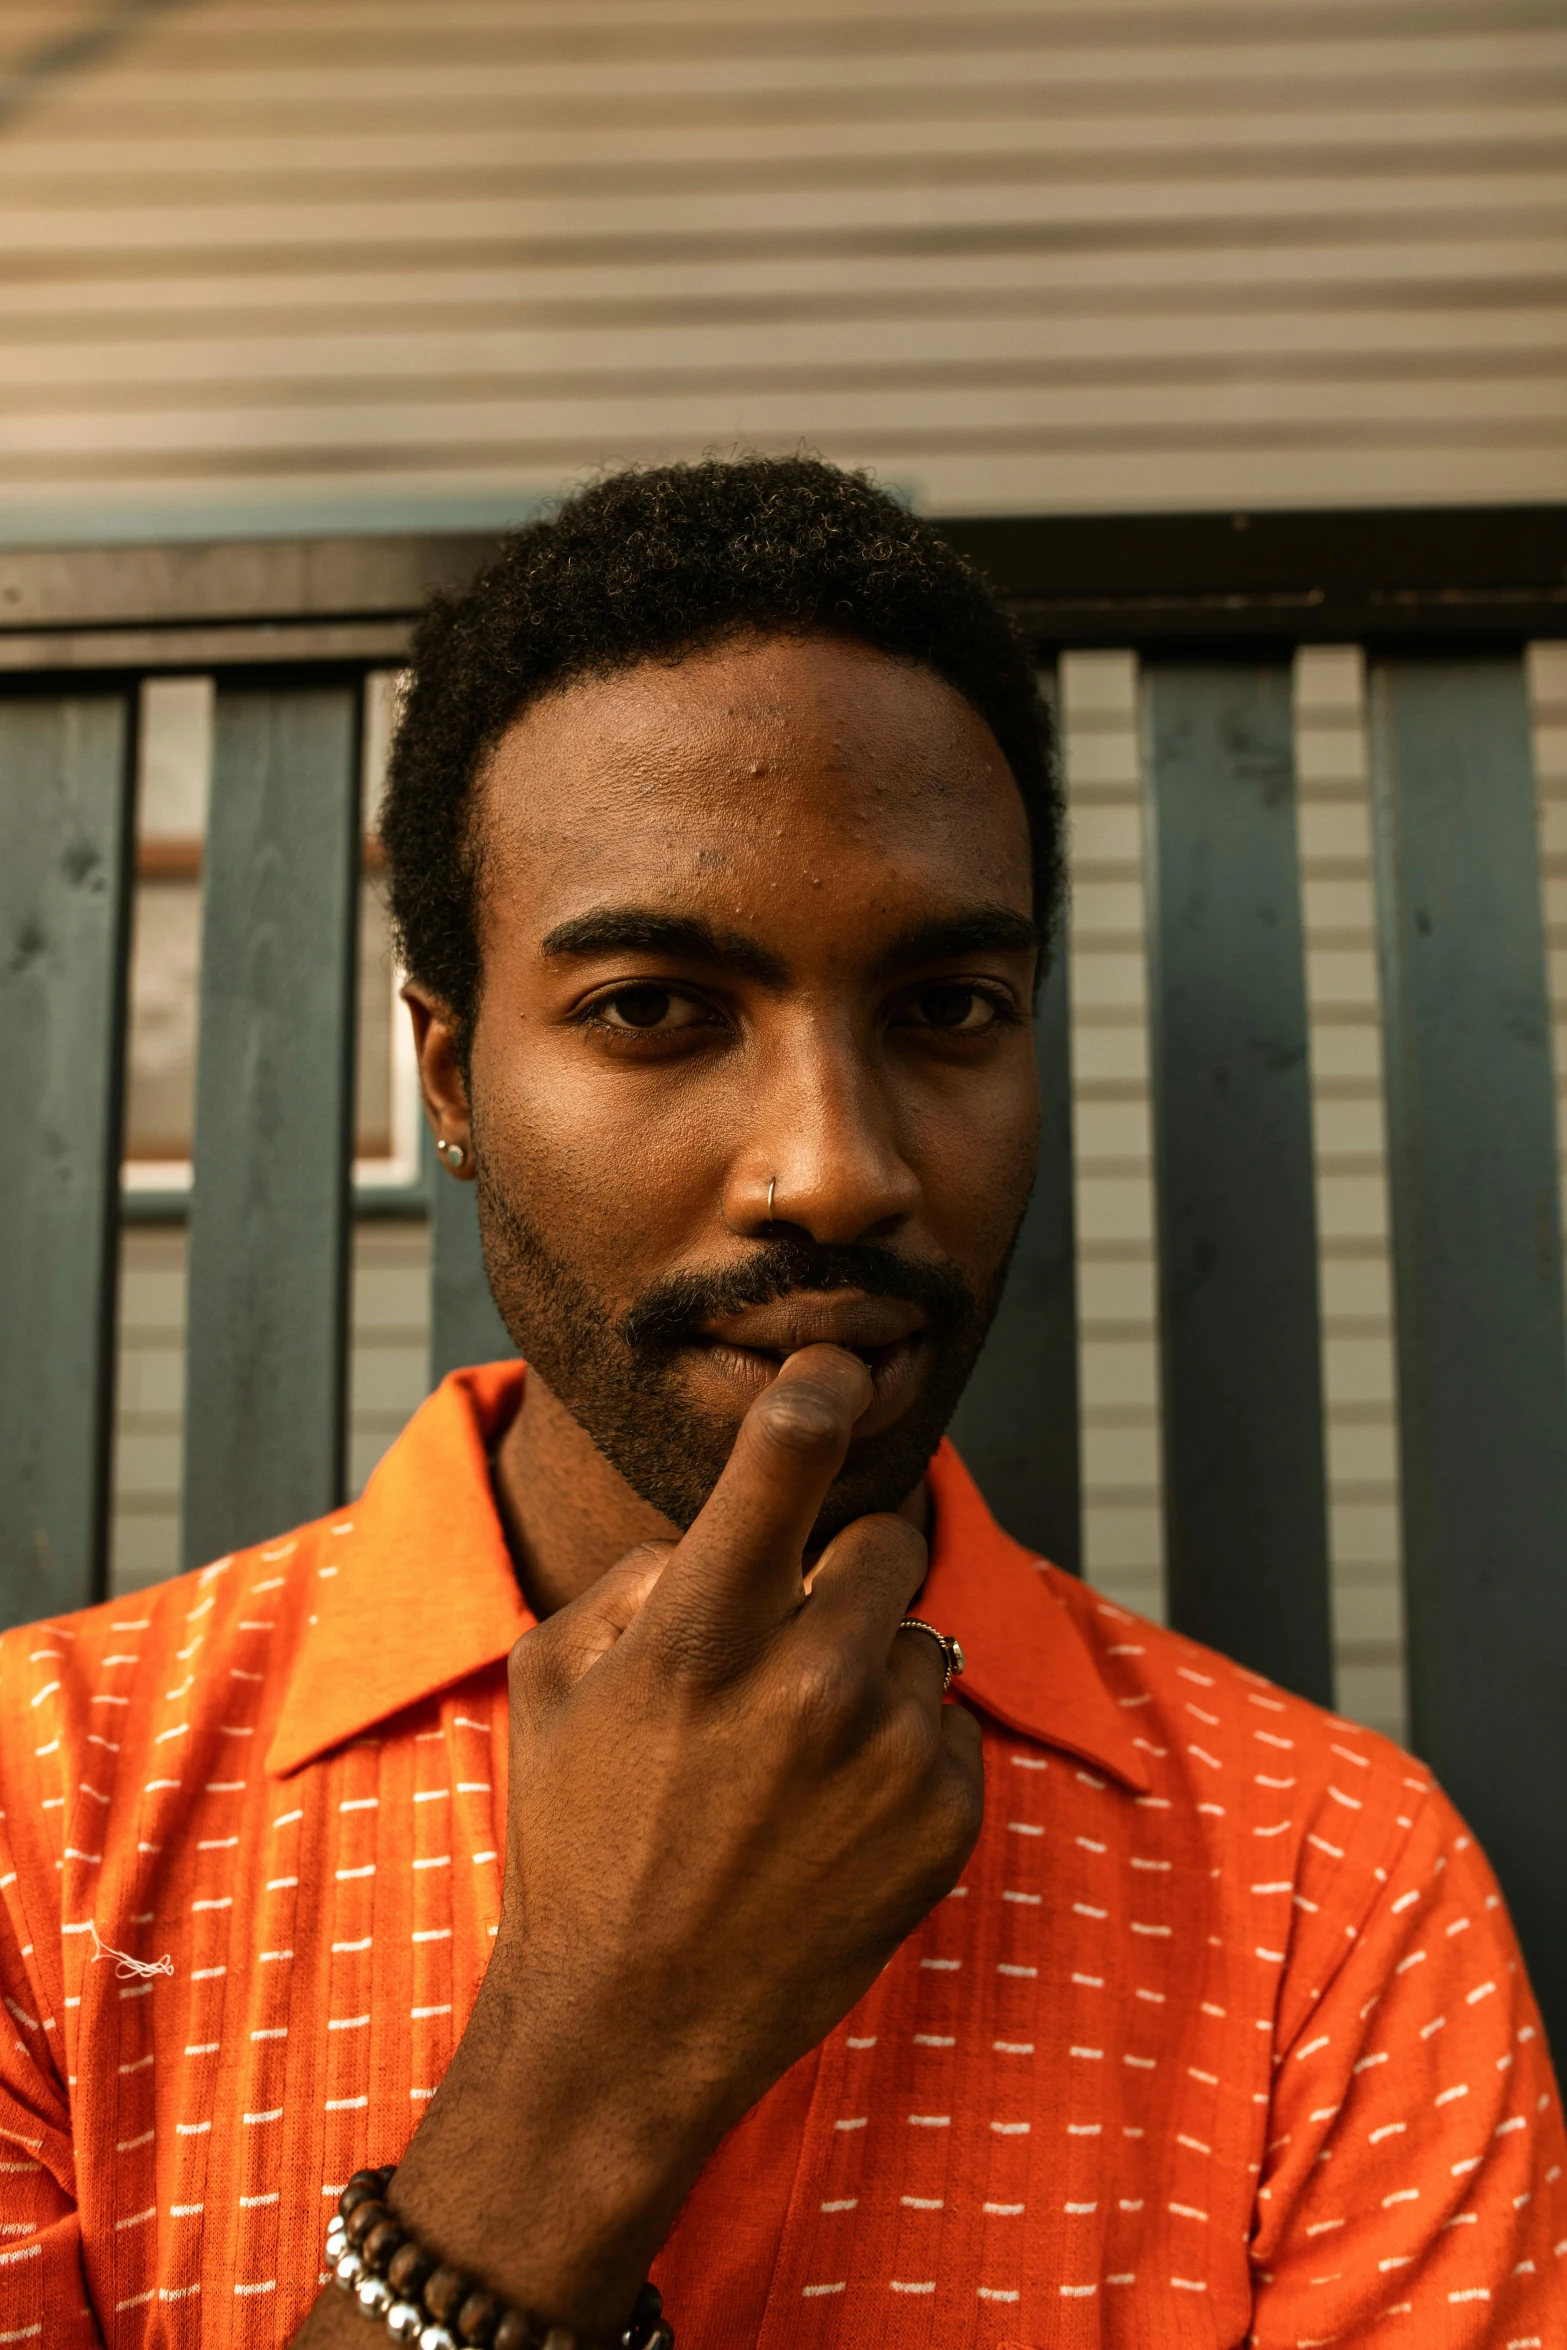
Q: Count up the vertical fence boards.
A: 6